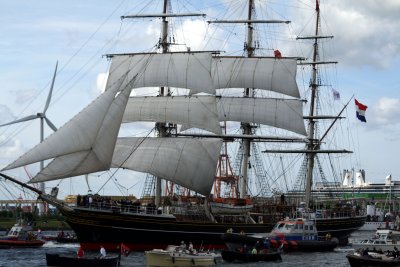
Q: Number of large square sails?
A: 5